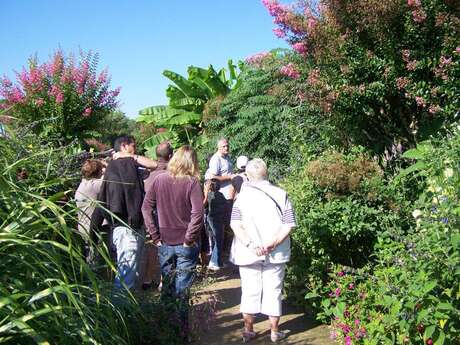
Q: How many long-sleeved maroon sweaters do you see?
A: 1